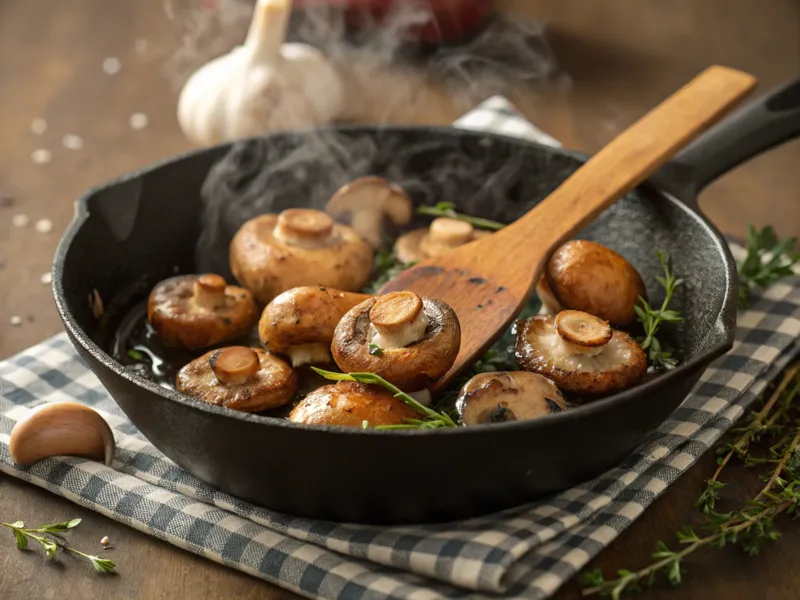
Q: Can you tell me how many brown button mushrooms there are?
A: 11